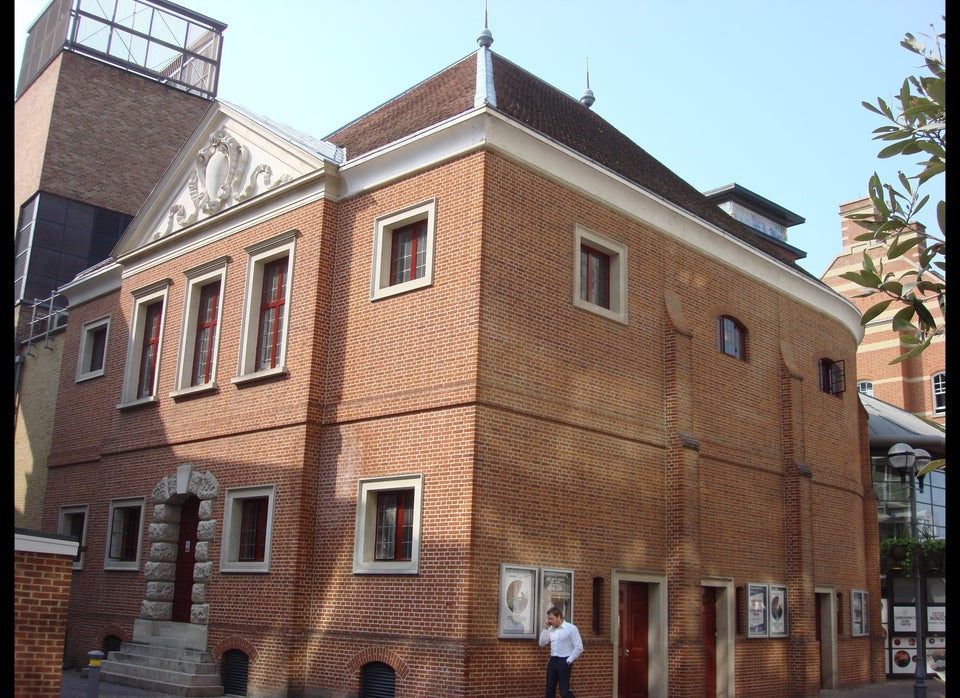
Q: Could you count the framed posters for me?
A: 6